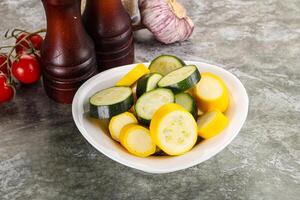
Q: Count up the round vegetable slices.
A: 12